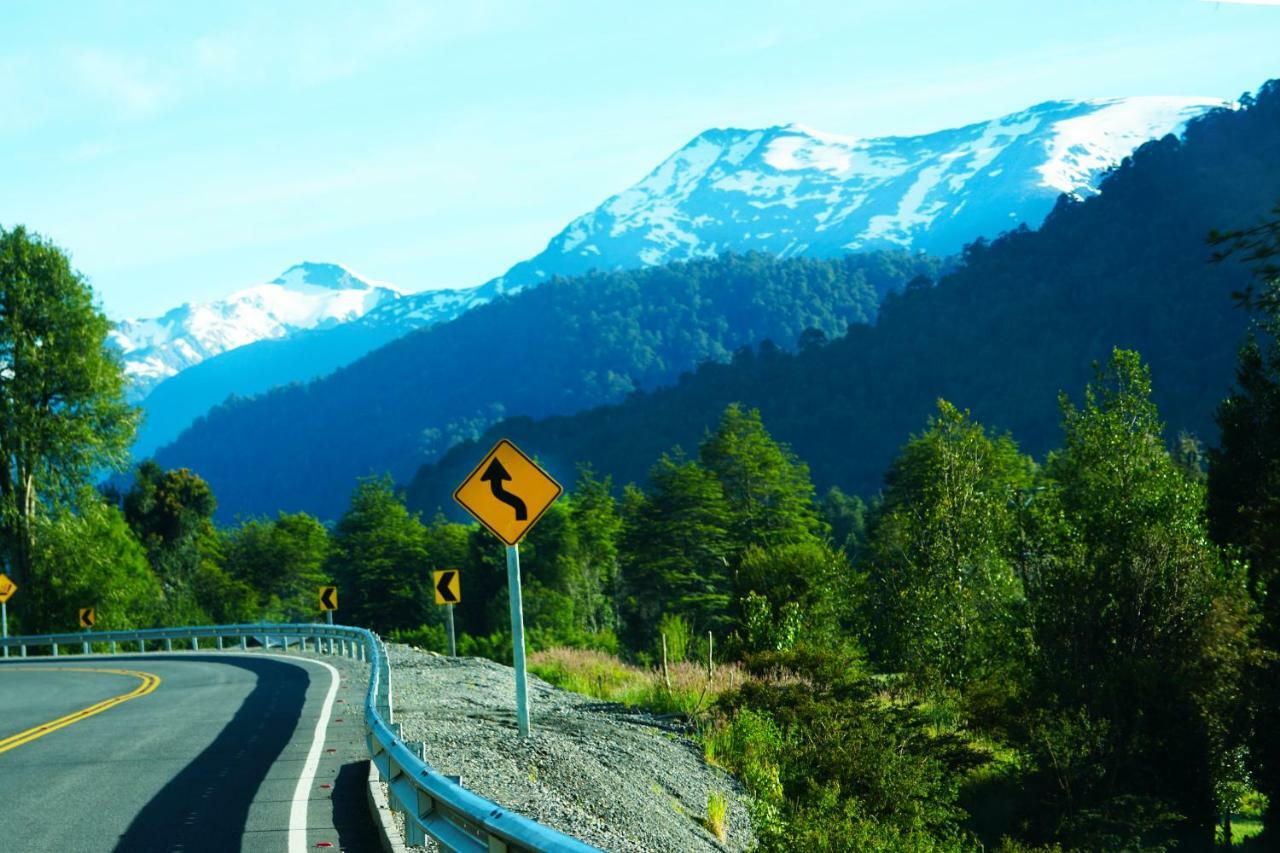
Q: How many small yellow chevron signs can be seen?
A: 3